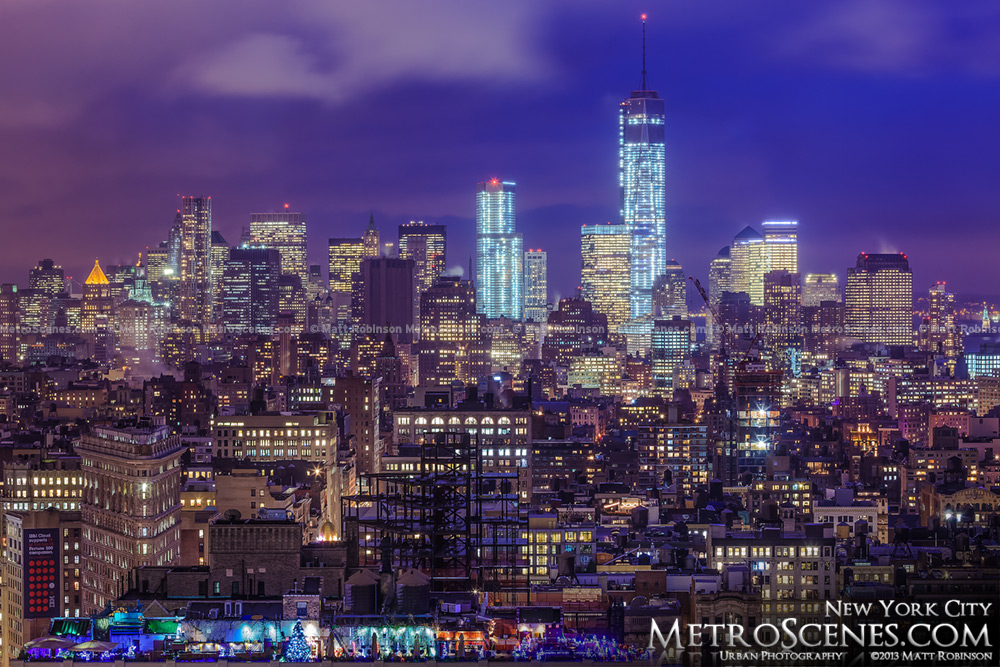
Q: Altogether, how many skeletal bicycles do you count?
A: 0